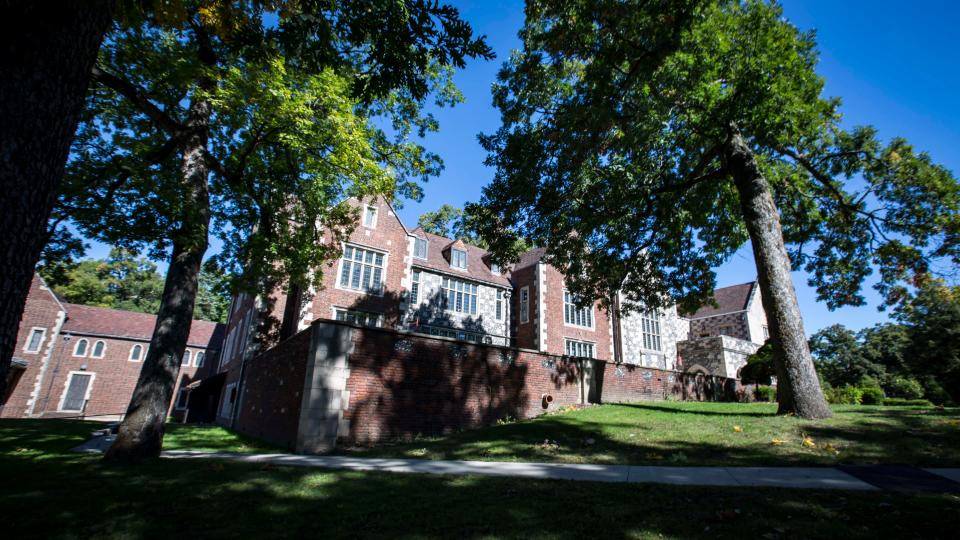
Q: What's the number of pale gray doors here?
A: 1